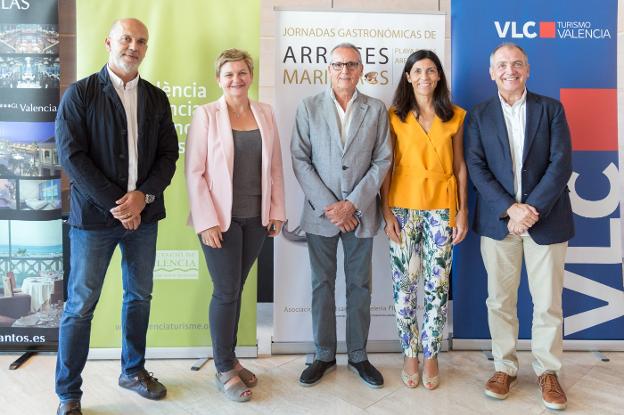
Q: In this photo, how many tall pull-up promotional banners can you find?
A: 4